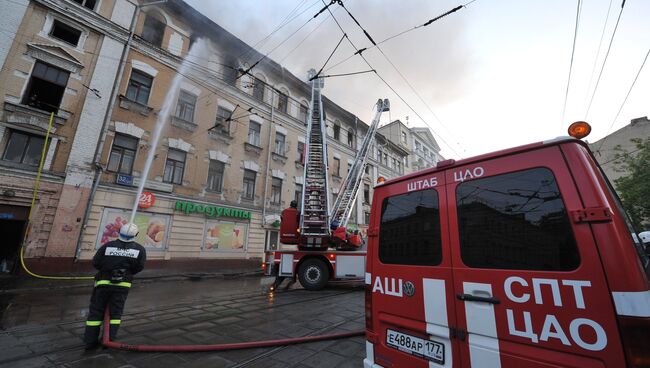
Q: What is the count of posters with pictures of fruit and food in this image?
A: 2